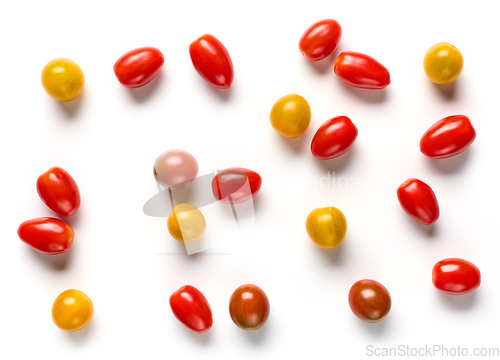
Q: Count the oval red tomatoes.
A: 12